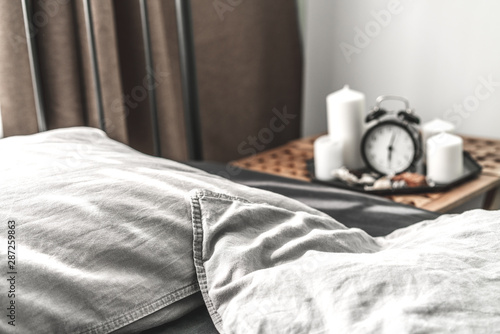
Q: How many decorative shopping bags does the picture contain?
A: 0